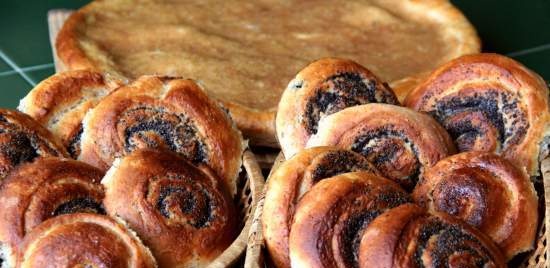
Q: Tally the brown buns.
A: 13